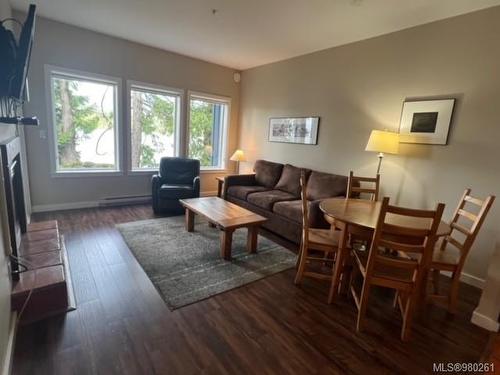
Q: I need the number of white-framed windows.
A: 3